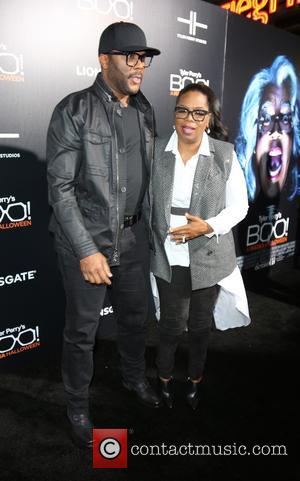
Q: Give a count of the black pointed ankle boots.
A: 2